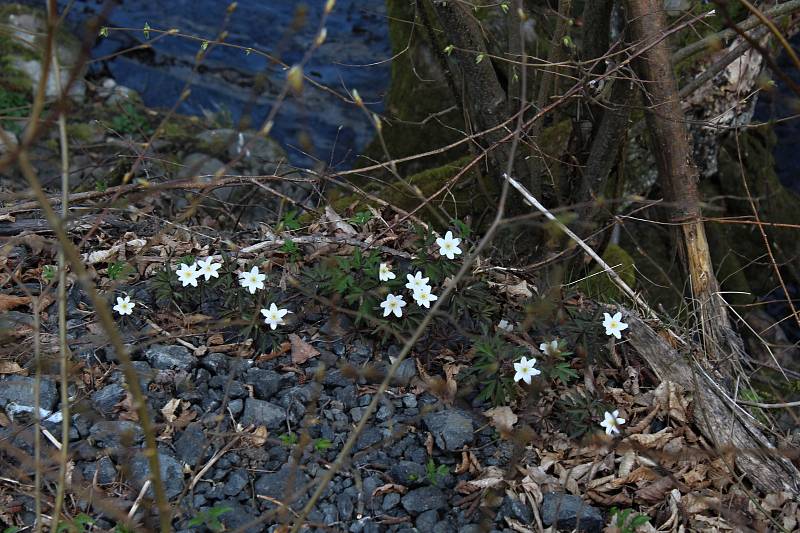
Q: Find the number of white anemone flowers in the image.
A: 14